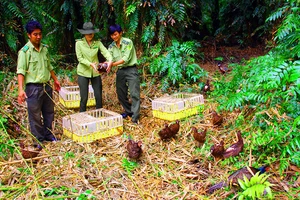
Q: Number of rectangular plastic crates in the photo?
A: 3